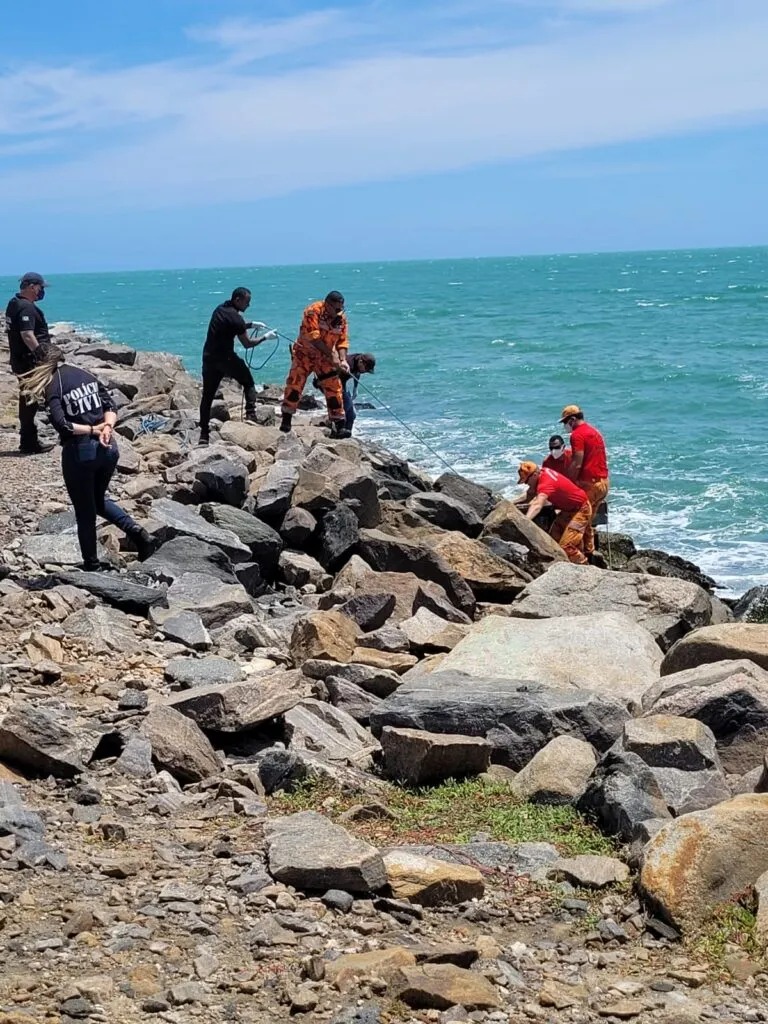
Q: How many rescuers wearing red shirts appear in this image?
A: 3